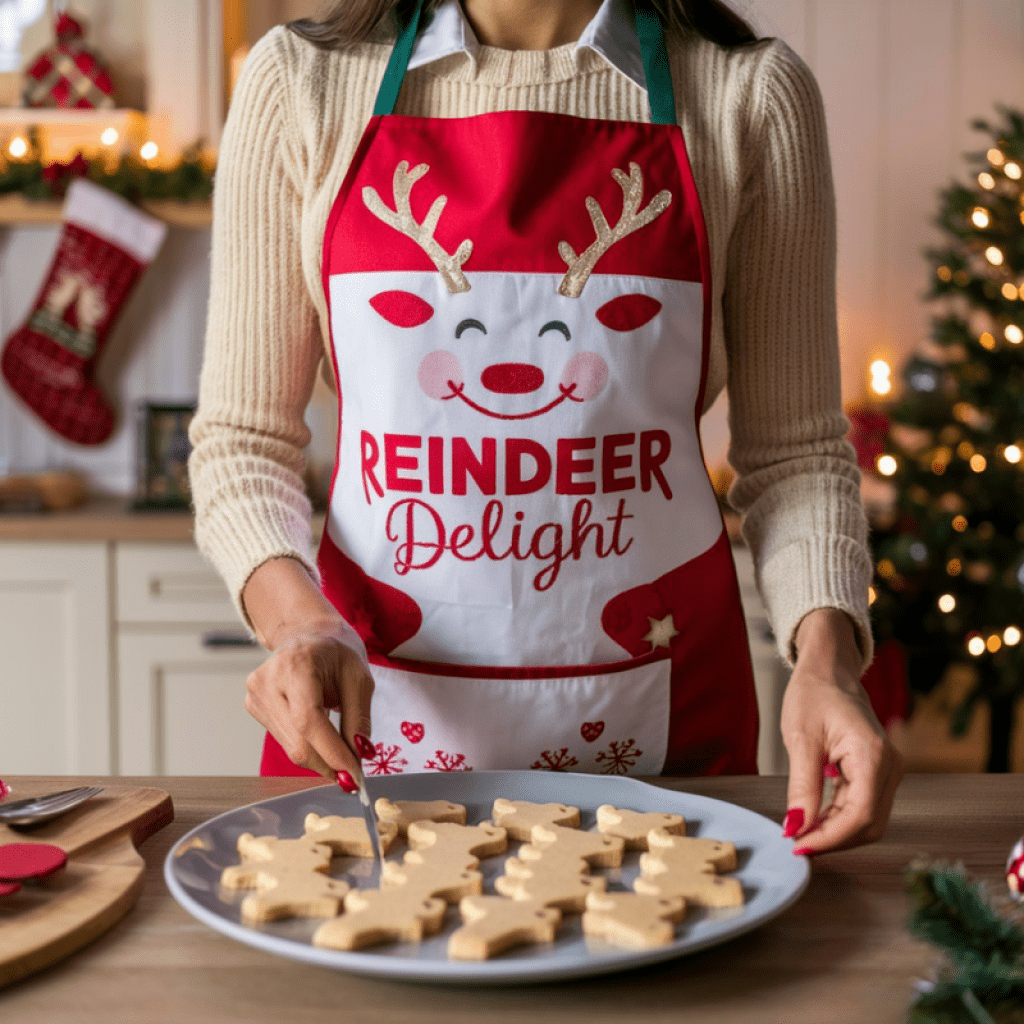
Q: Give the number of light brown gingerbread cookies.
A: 15